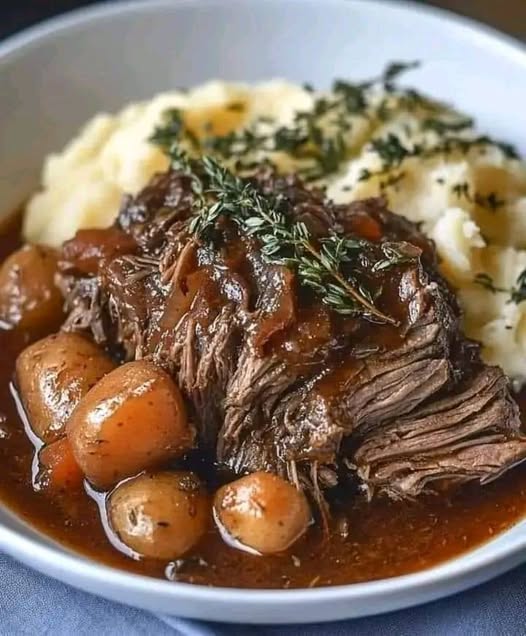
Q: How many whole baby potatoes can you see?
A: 5